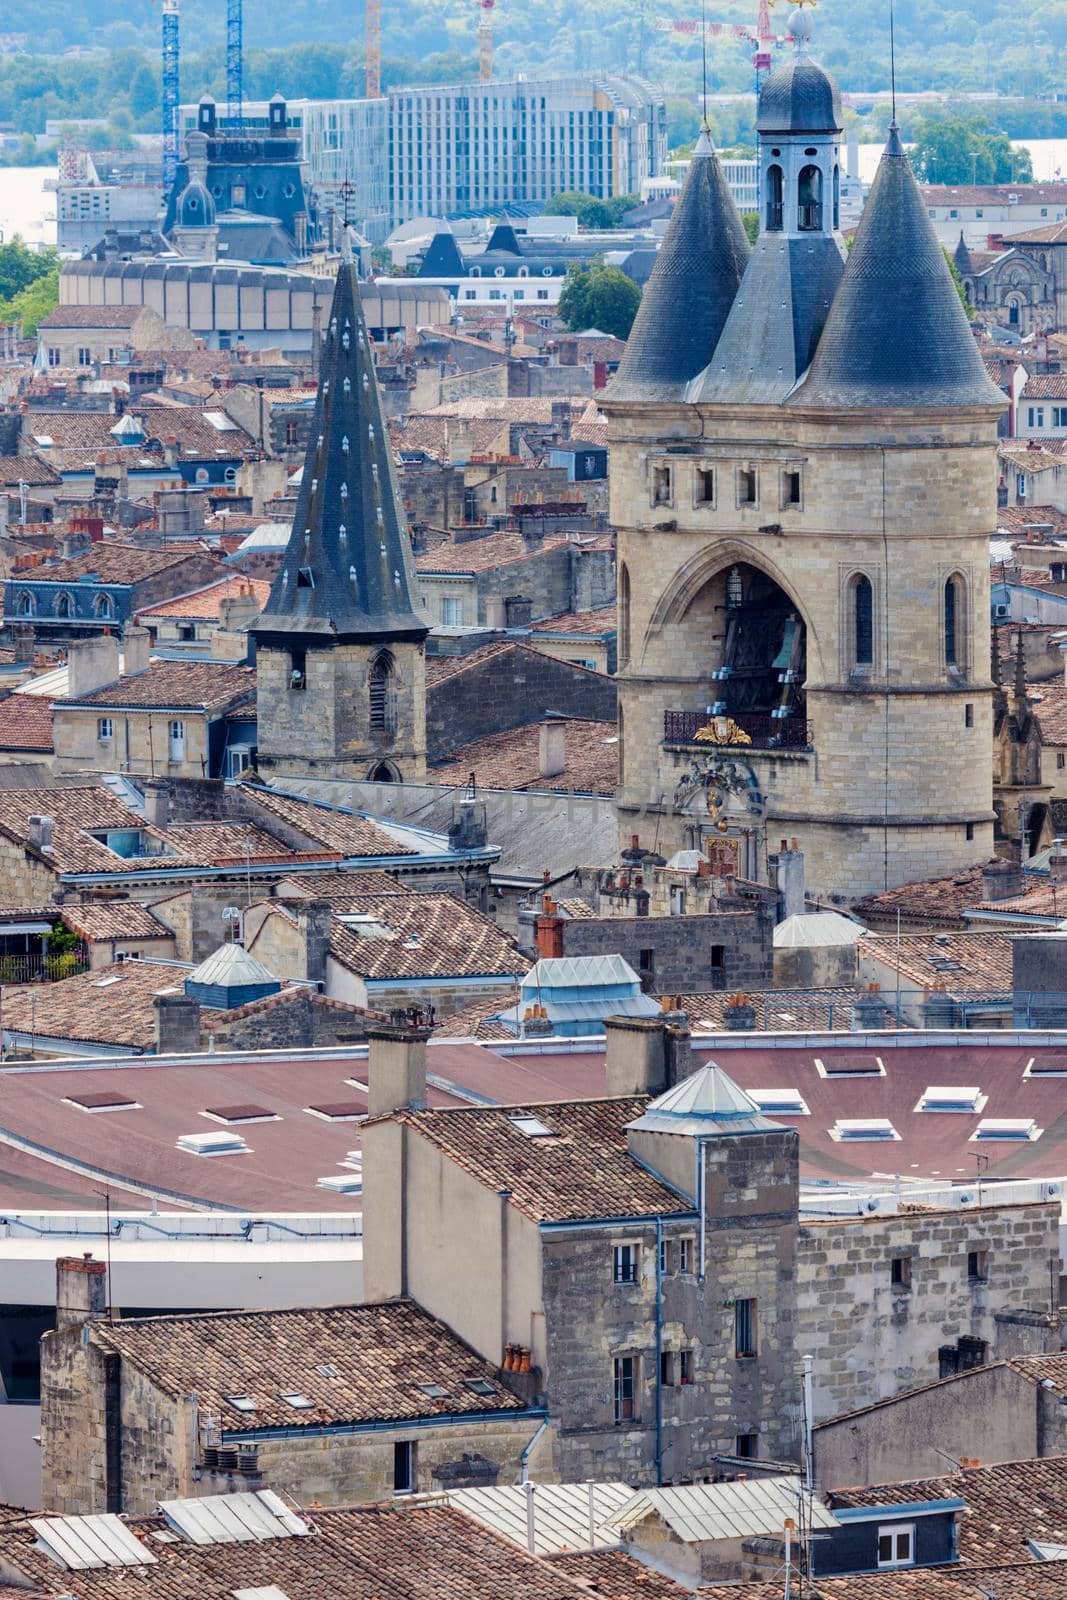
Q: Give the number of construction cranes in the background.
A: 5